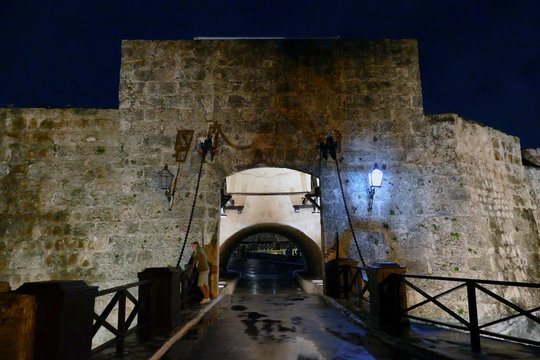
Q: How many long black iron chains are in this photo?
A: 2